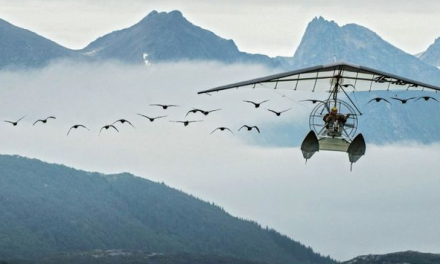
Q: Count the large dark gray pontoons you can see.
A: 2